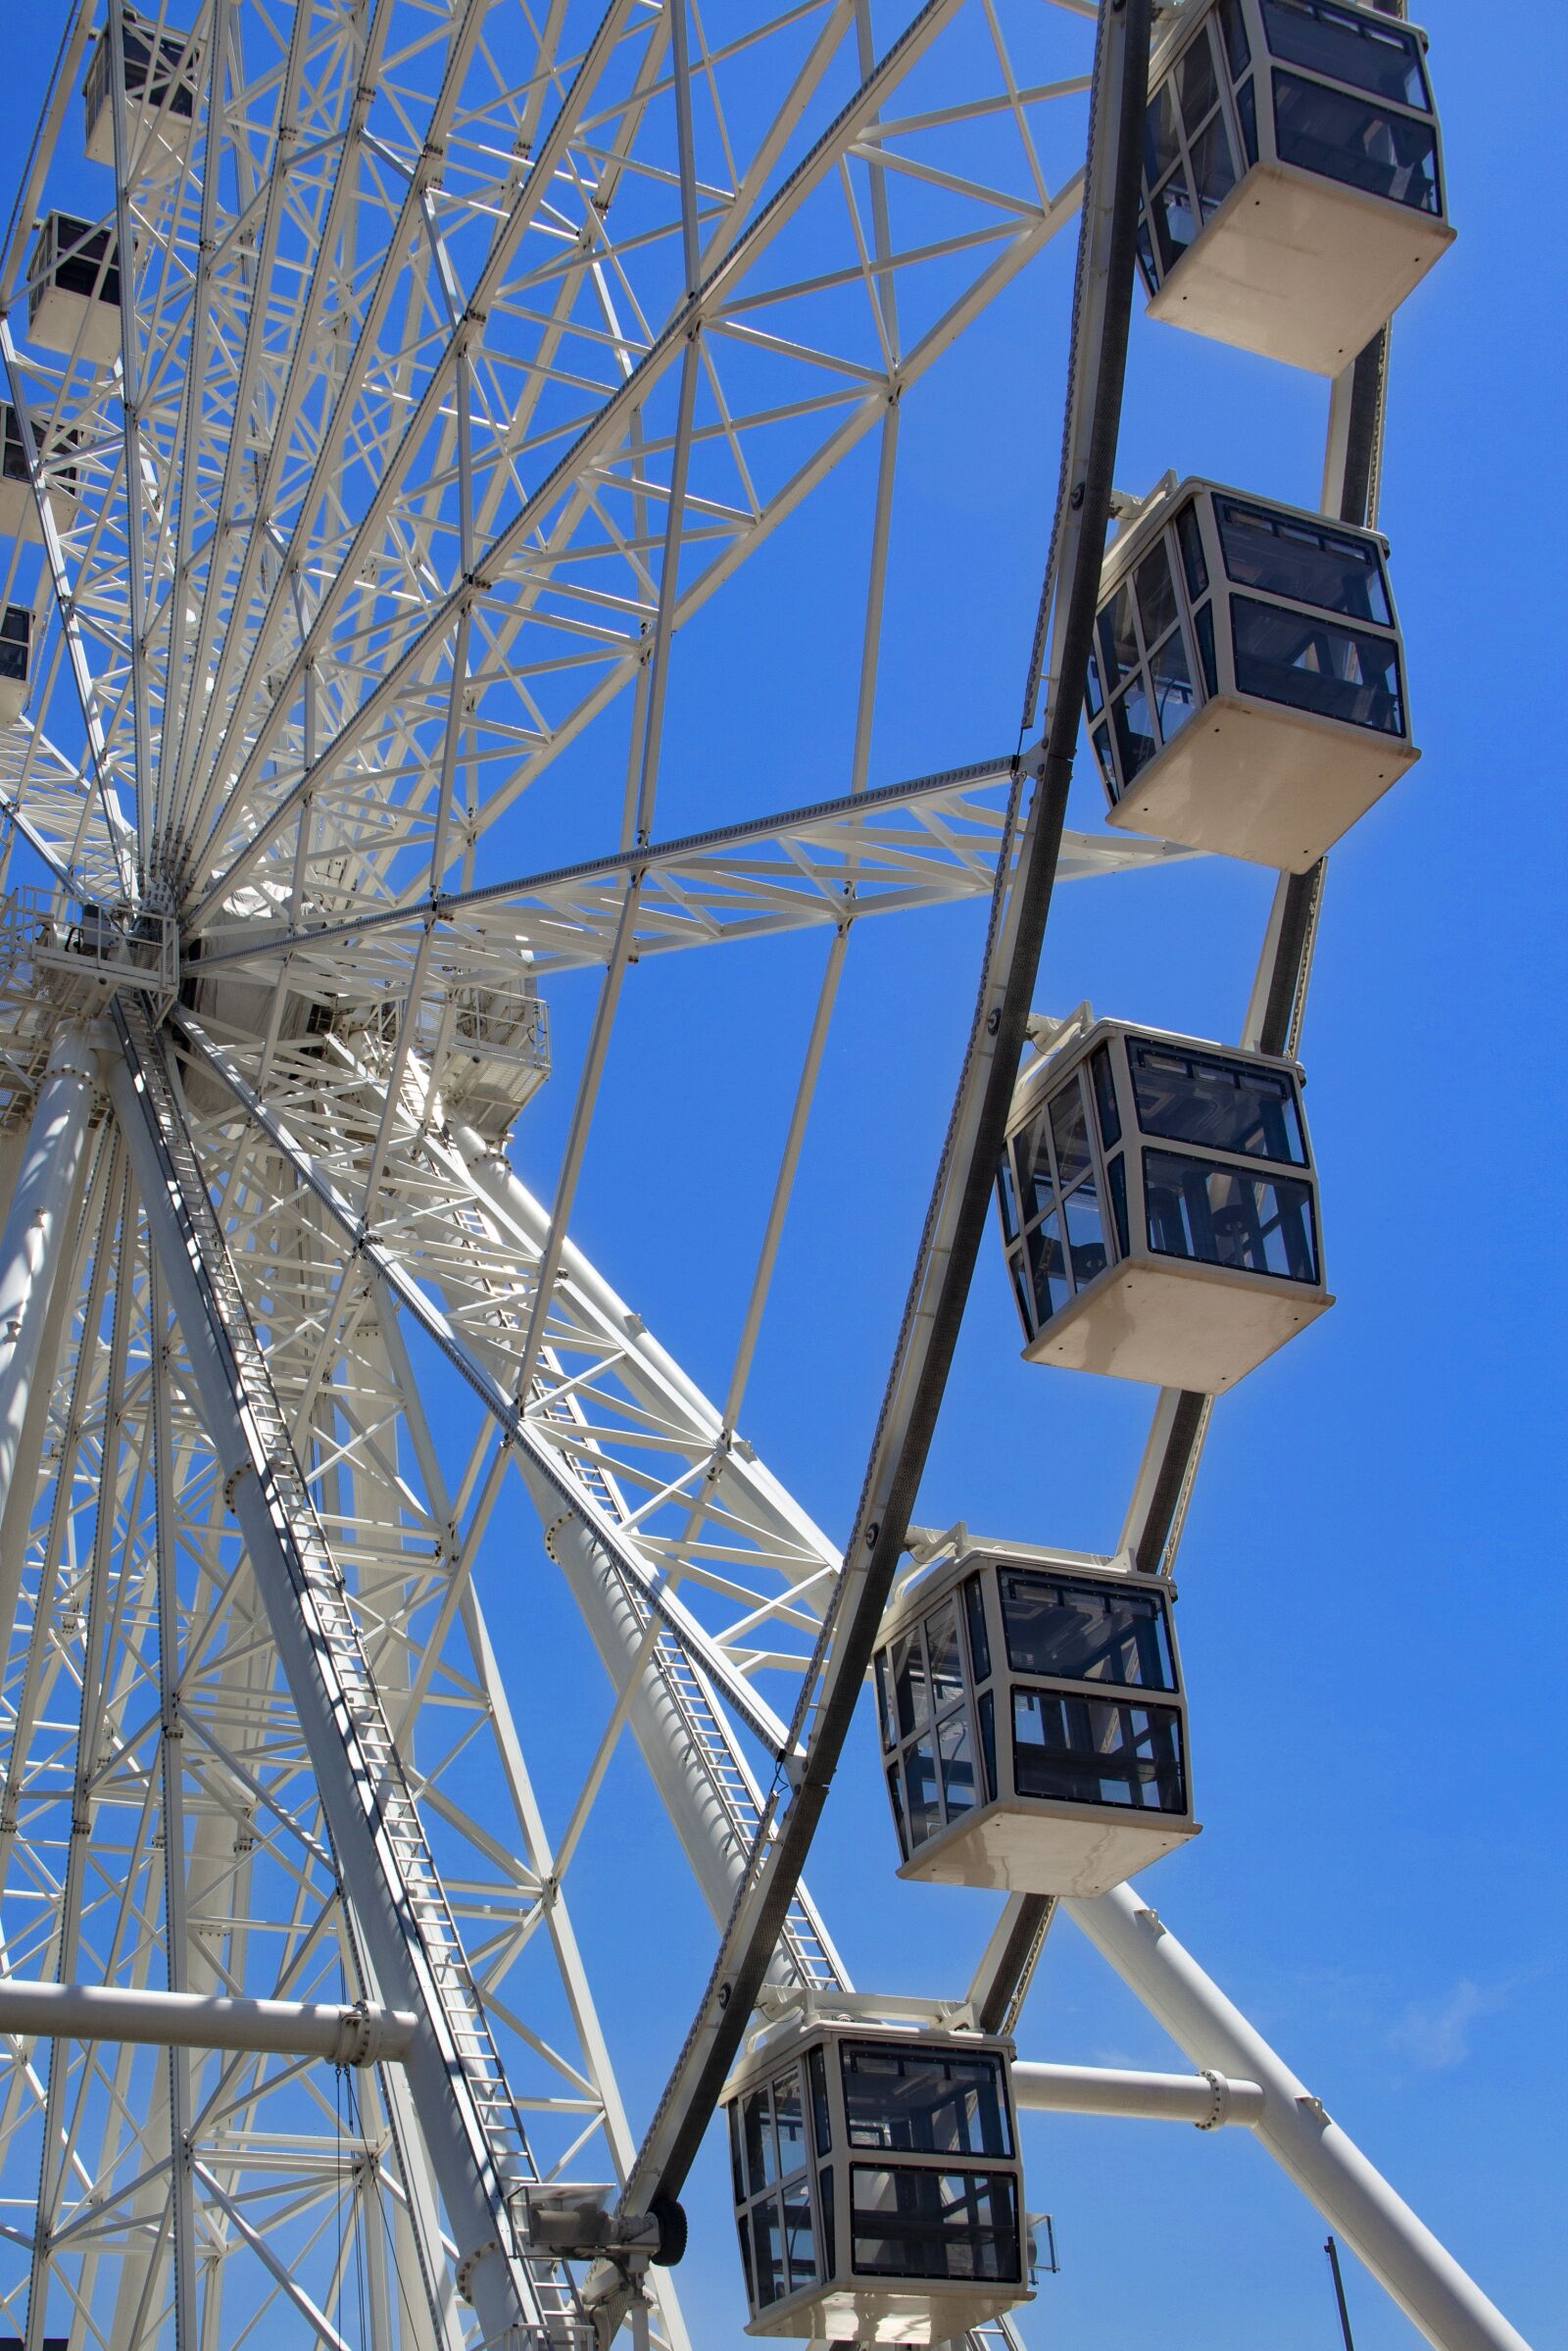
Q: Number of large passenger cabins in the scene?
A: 5